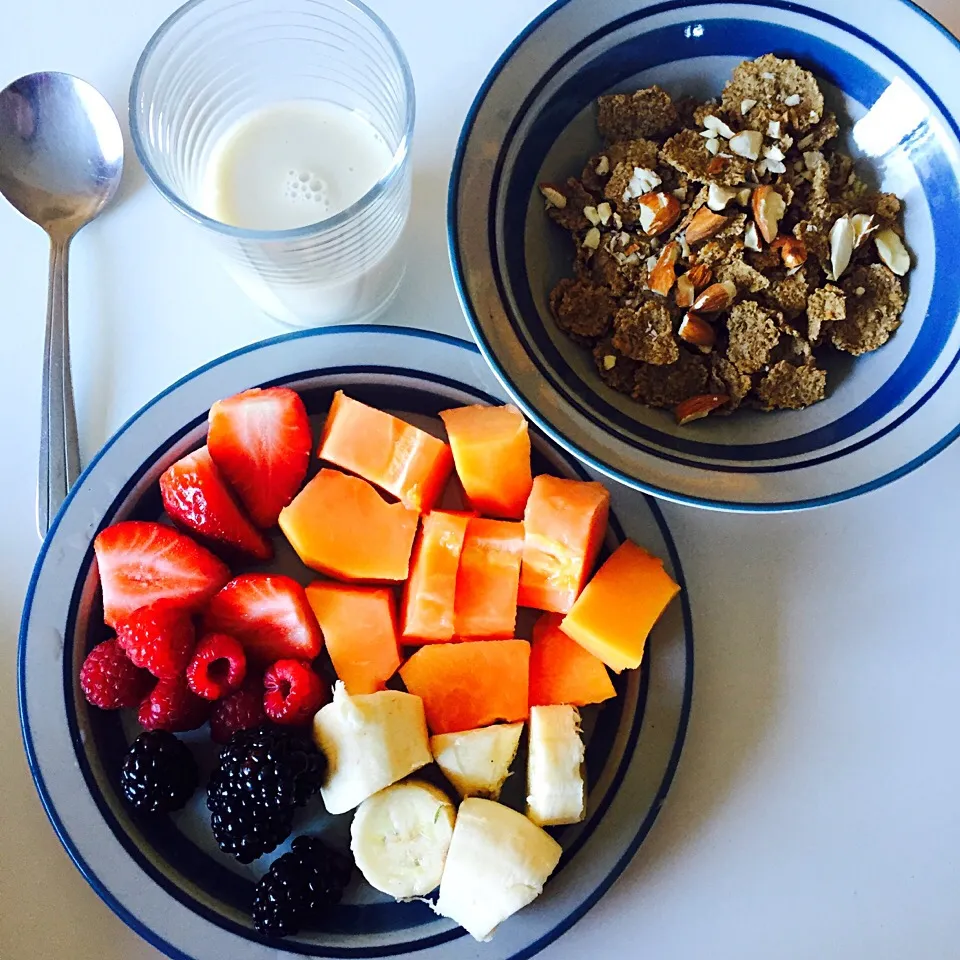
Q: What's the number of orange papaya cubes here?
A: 10